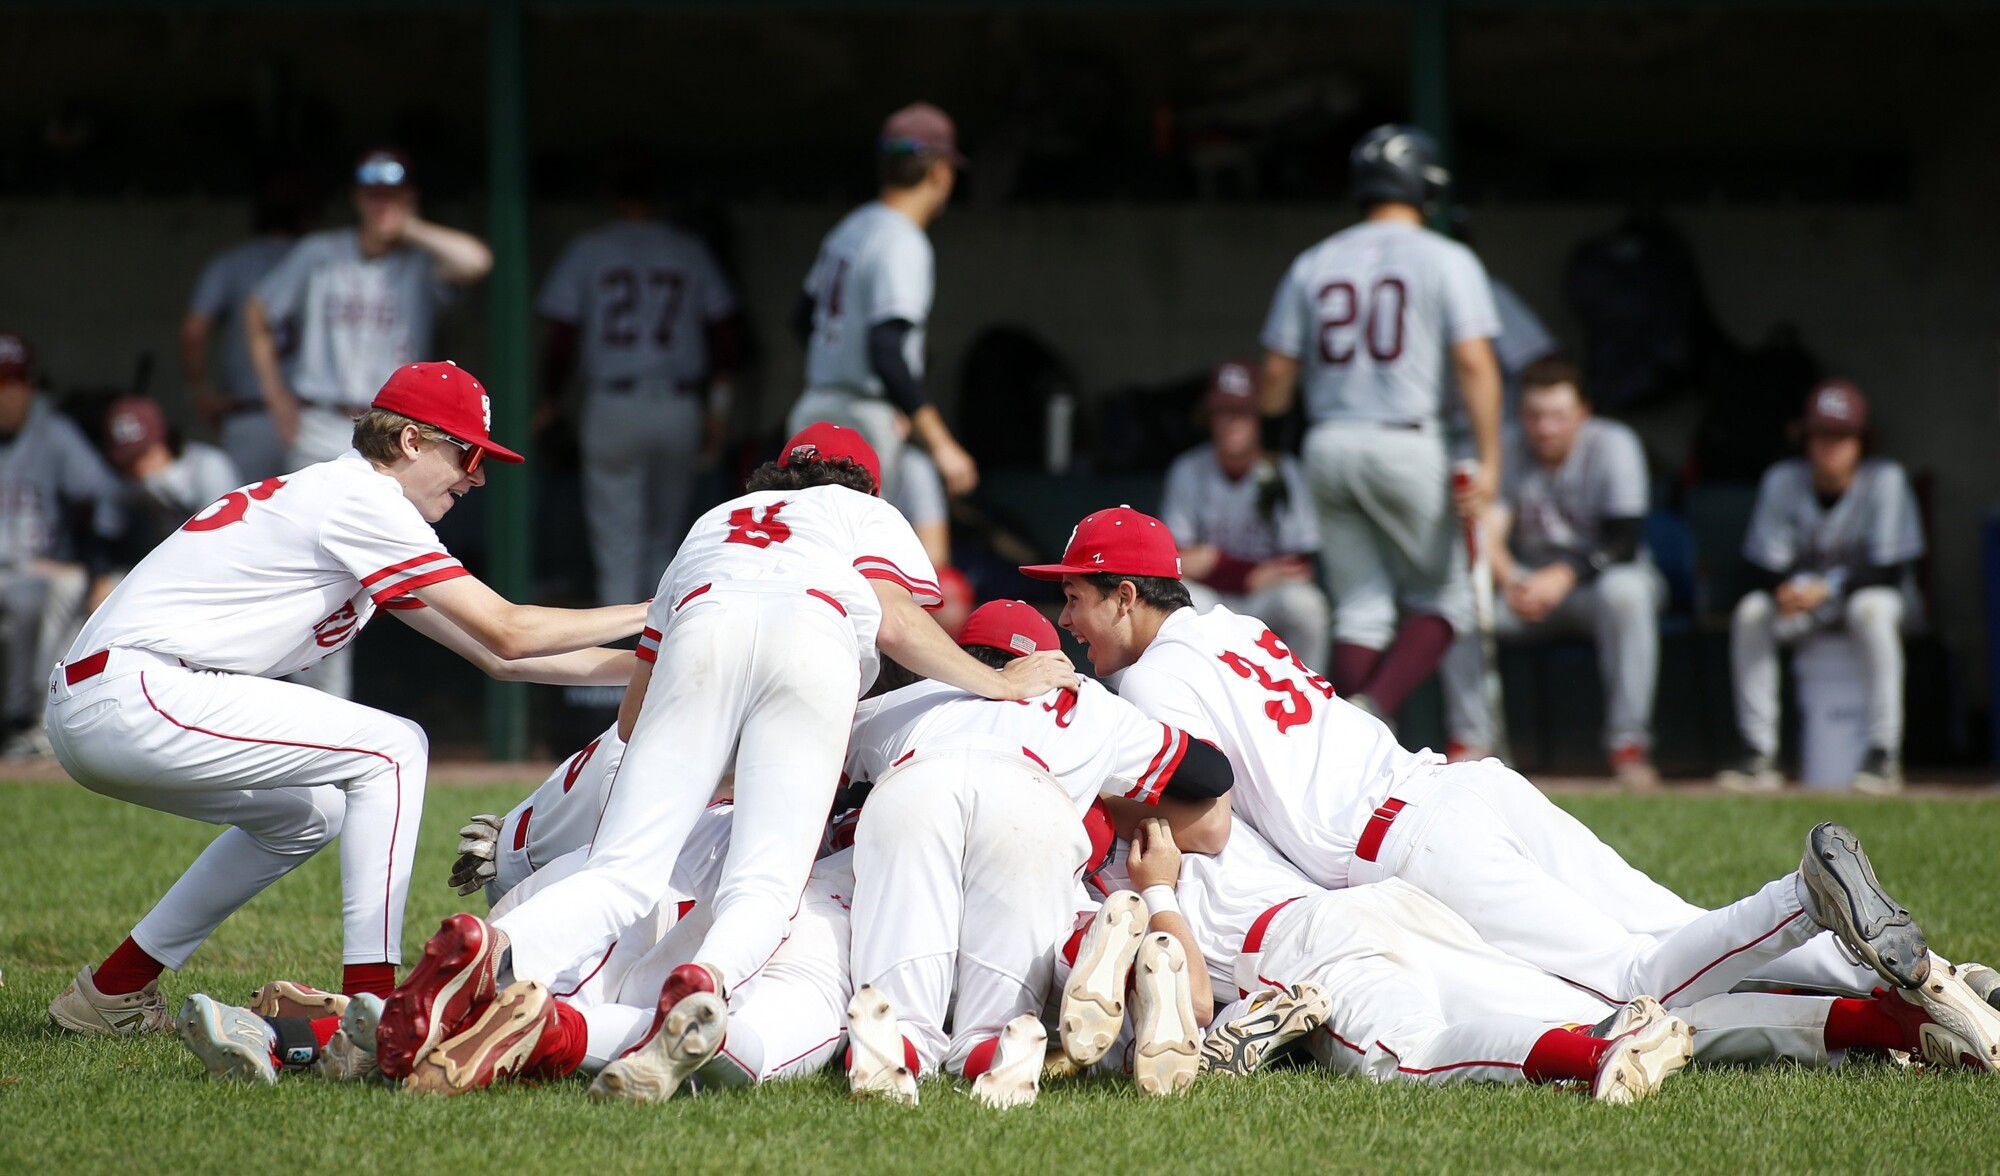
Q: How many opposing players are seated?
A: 5